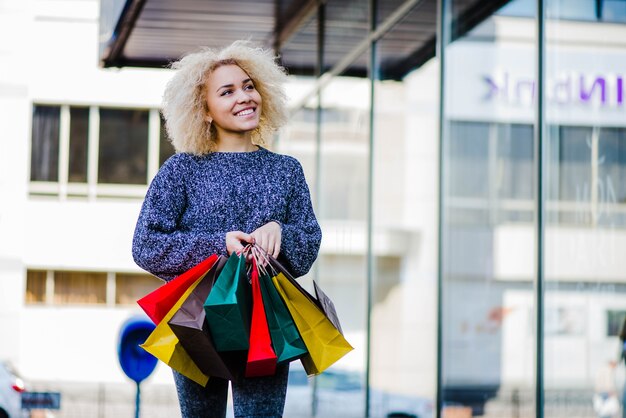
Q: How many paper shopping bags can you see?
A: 8